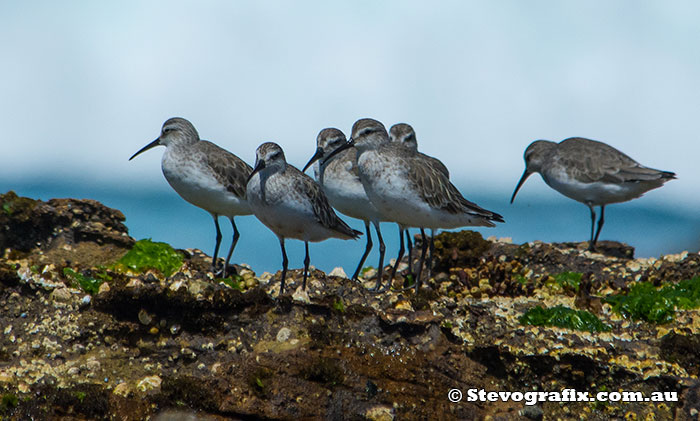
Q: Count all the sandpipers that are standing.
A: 6